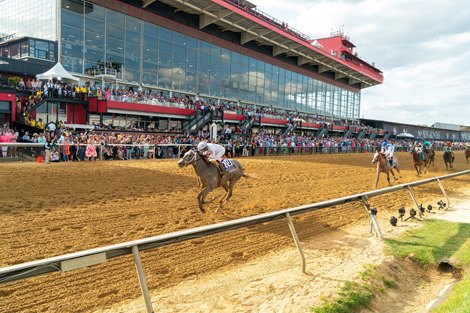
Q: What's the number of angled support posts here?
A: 5